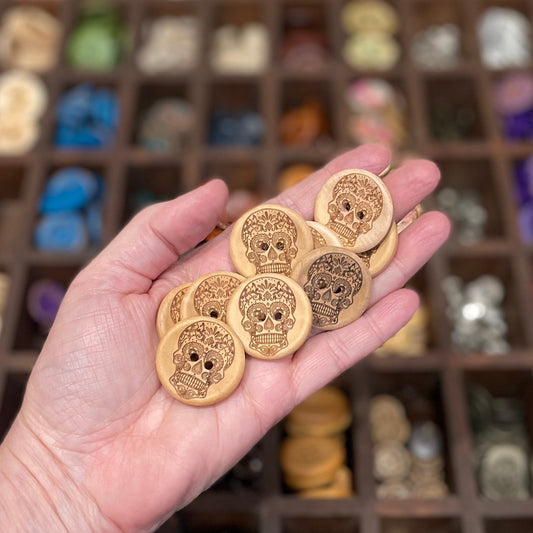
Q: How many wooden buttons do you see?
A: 9